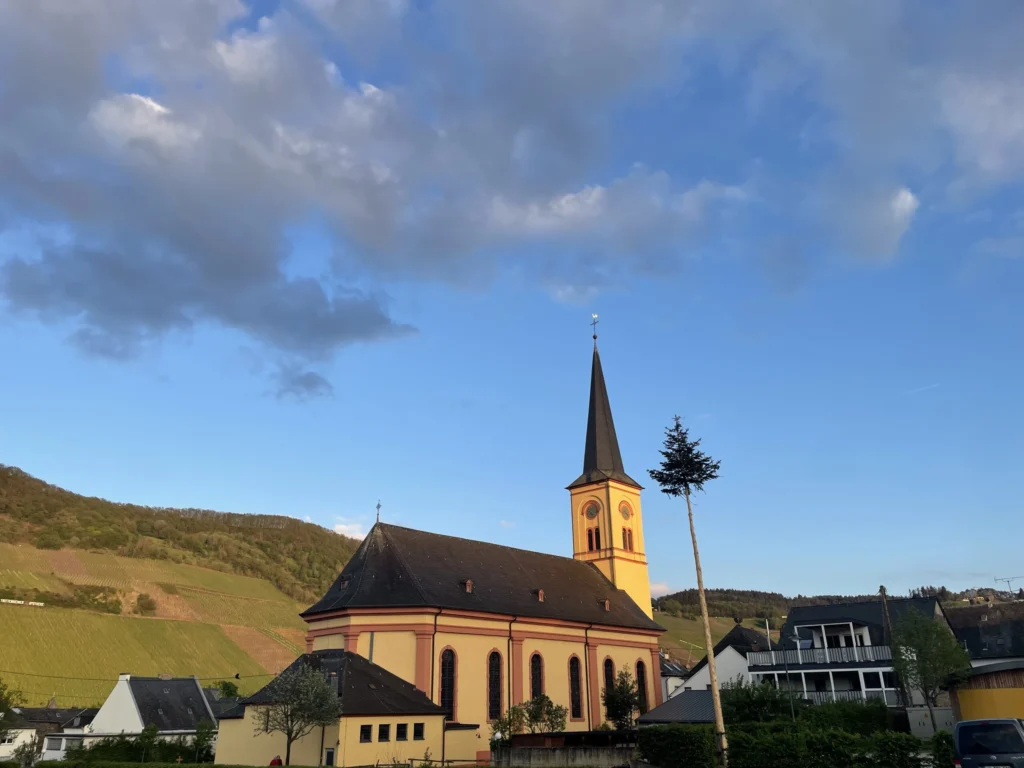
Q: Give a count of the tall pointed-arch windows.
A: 6